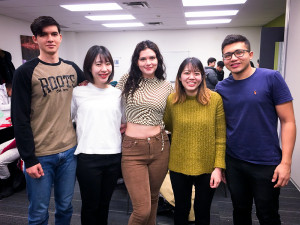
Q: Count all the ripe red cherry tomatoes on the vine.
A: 0